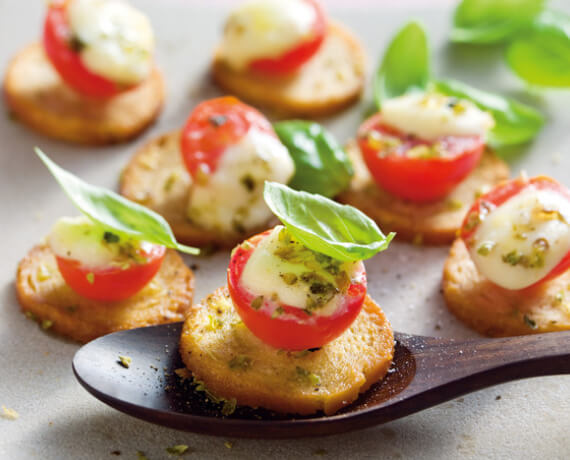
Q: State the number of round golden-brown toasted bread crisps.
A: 7